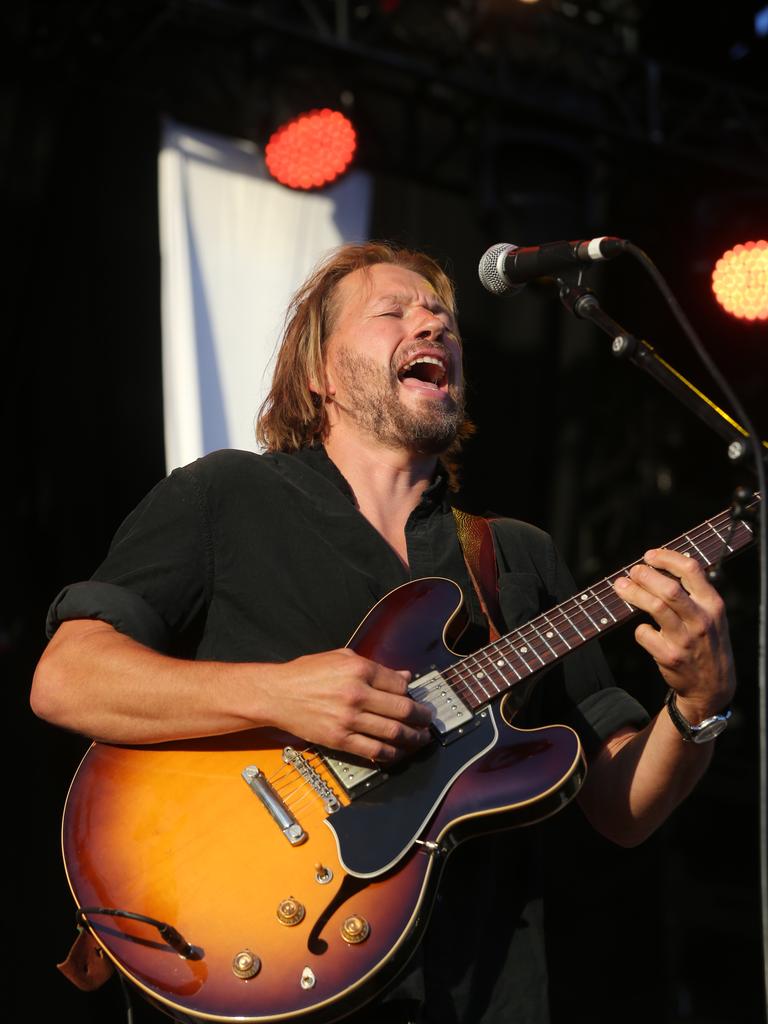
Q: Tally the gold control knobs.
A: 3